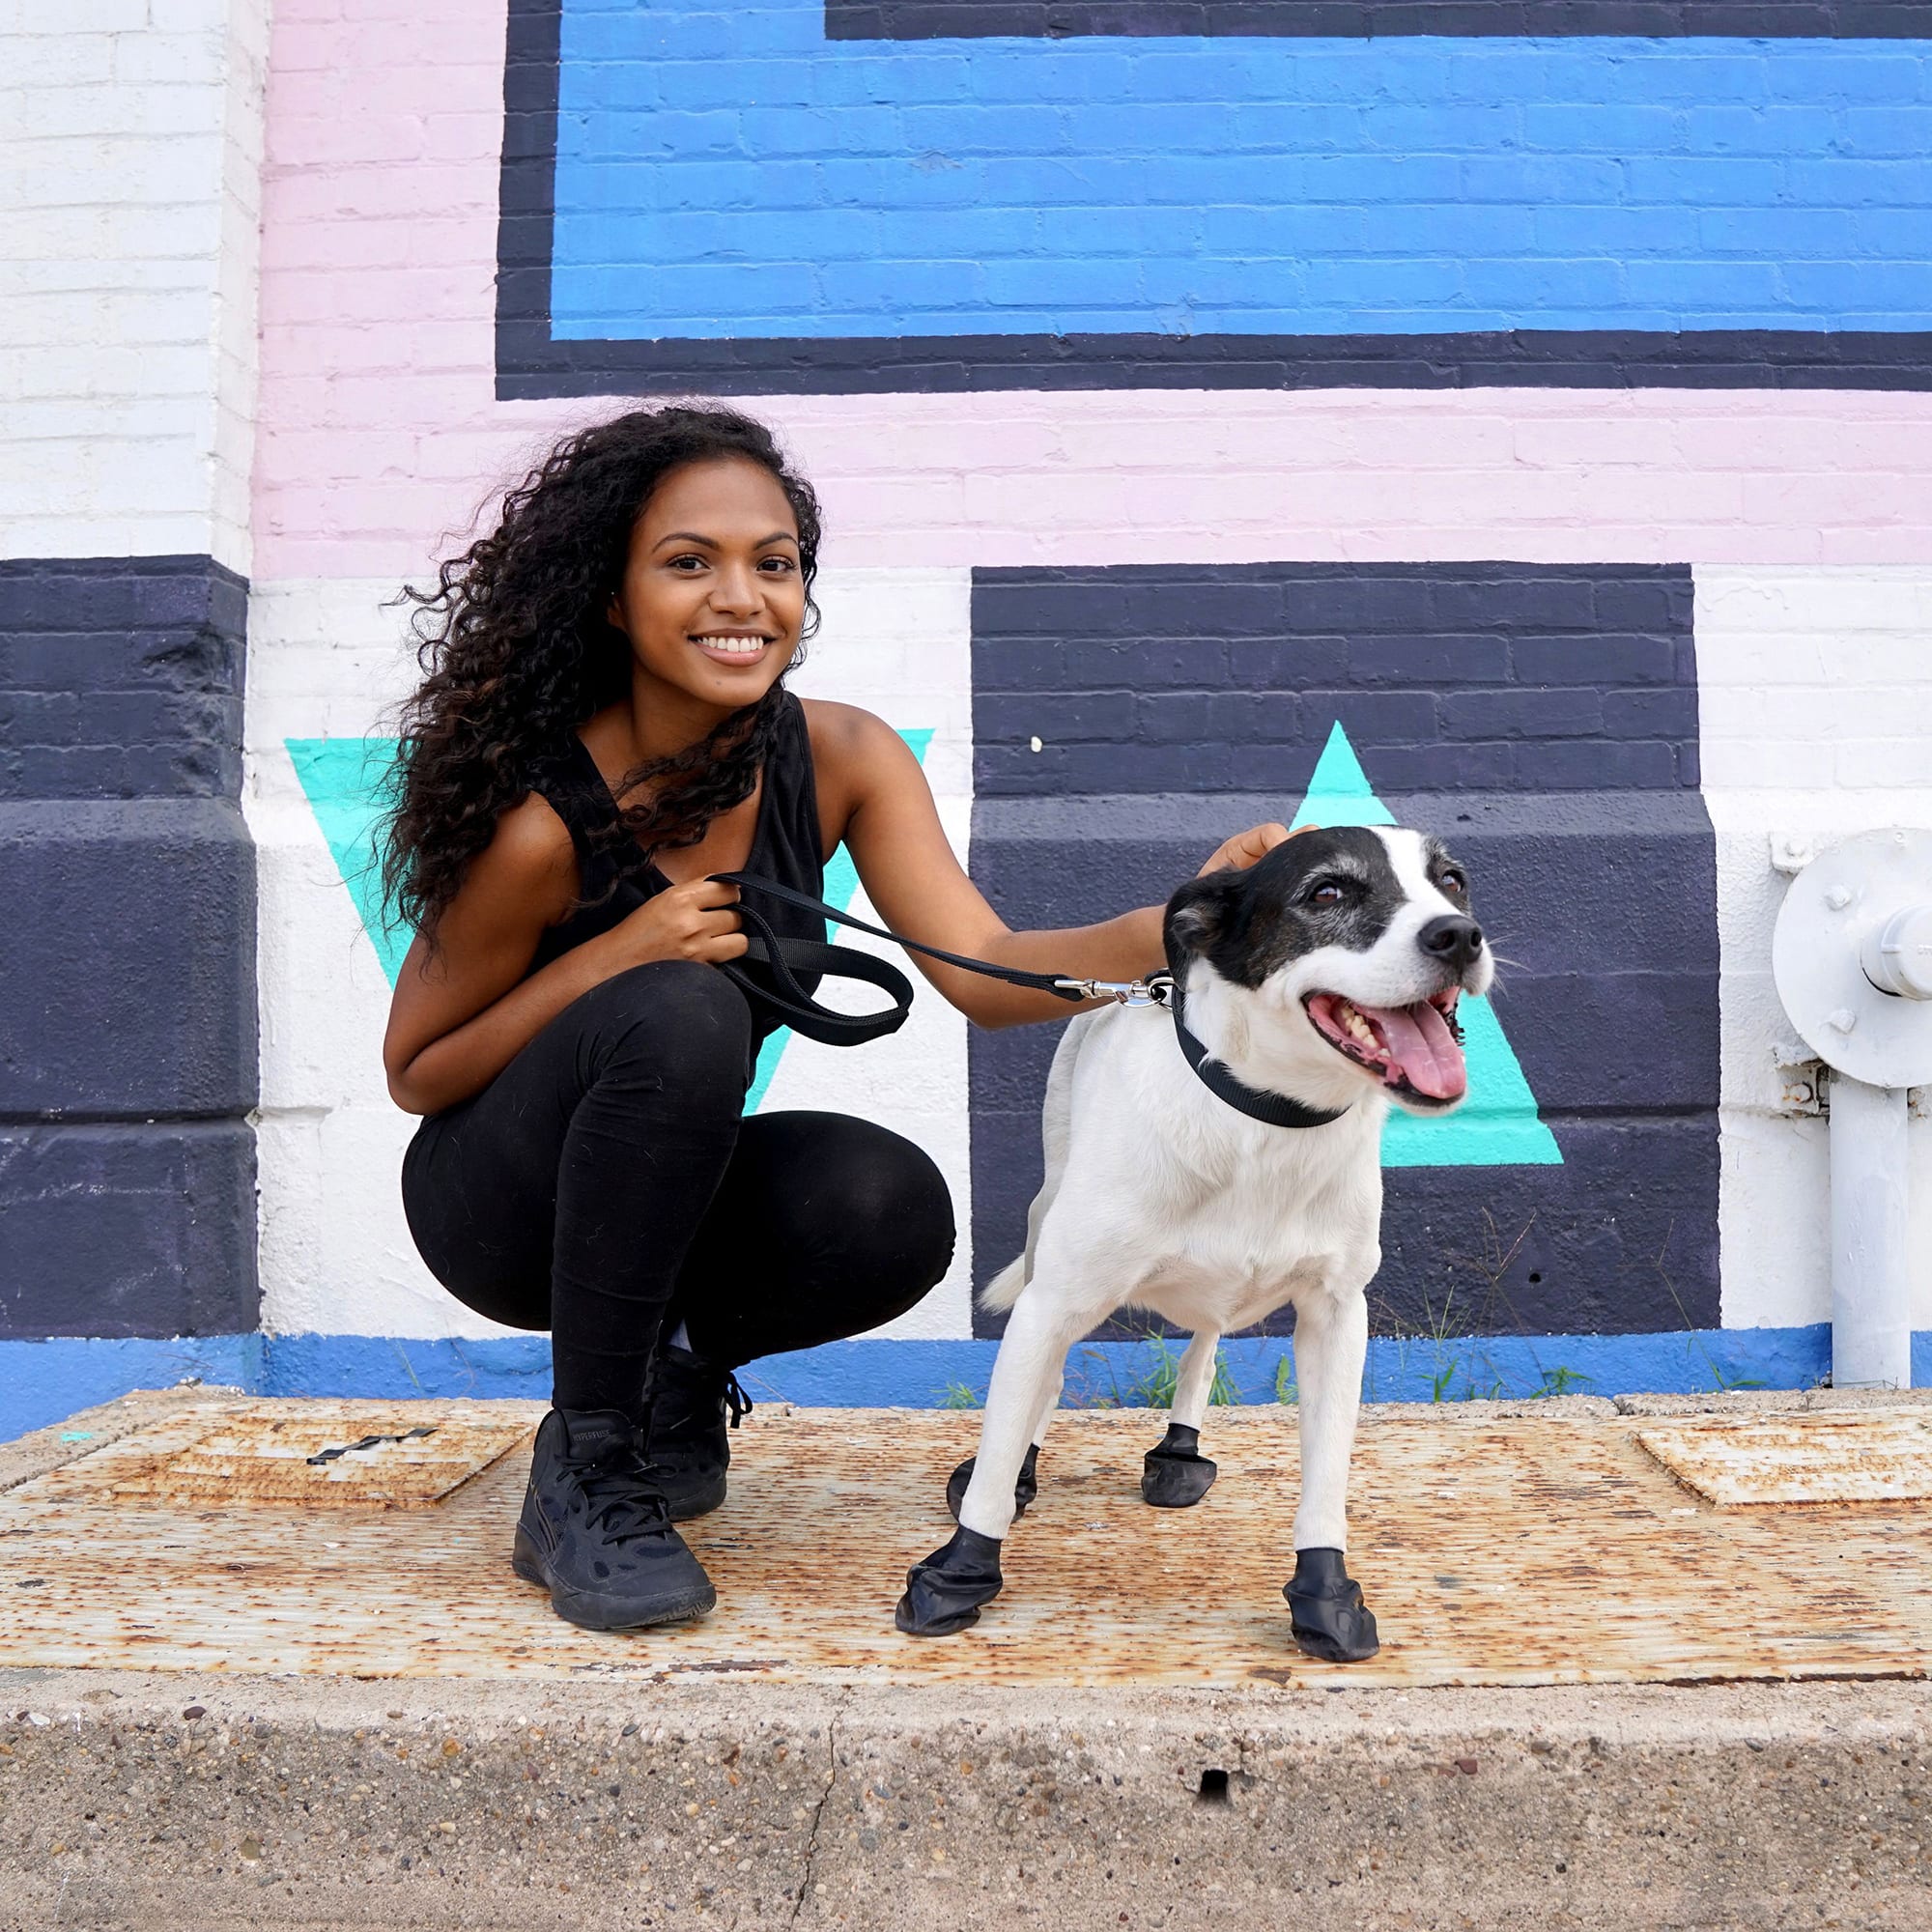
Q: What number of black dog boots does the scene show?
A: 4